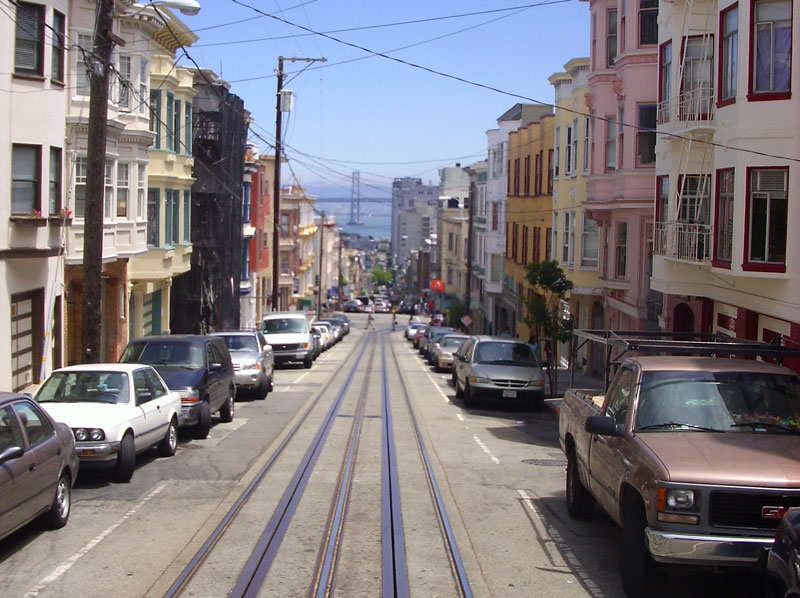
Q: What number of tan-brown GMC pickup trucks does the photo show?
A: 1